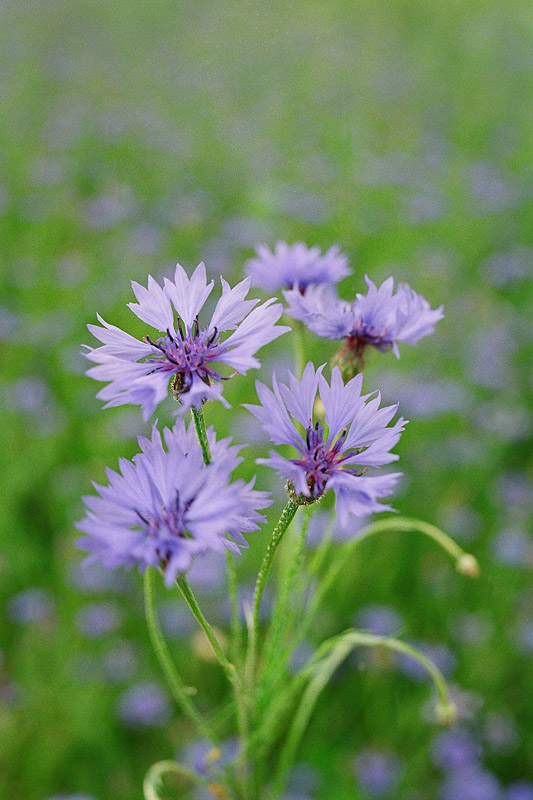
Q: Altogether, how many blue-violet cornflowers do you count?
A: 5